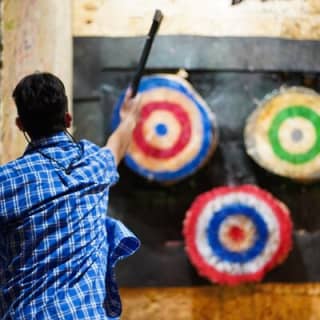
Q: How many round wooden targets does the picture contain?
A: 3